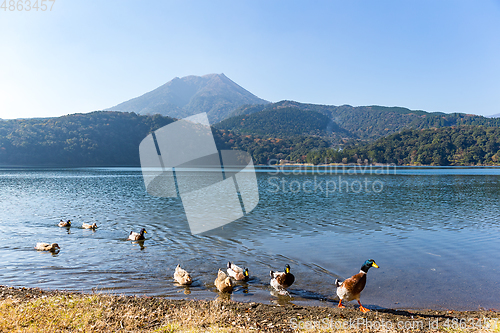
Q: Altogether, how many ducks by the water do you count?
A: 9